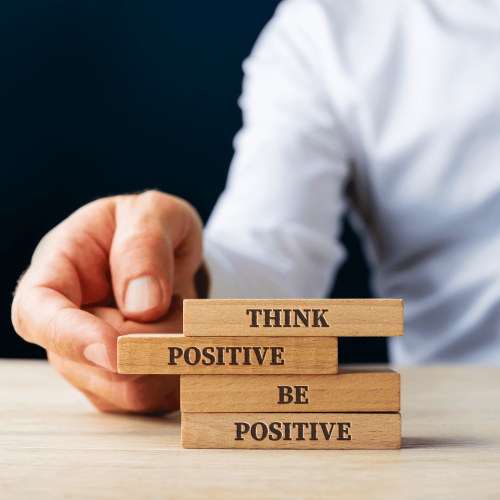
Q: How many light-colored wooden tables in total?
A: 1